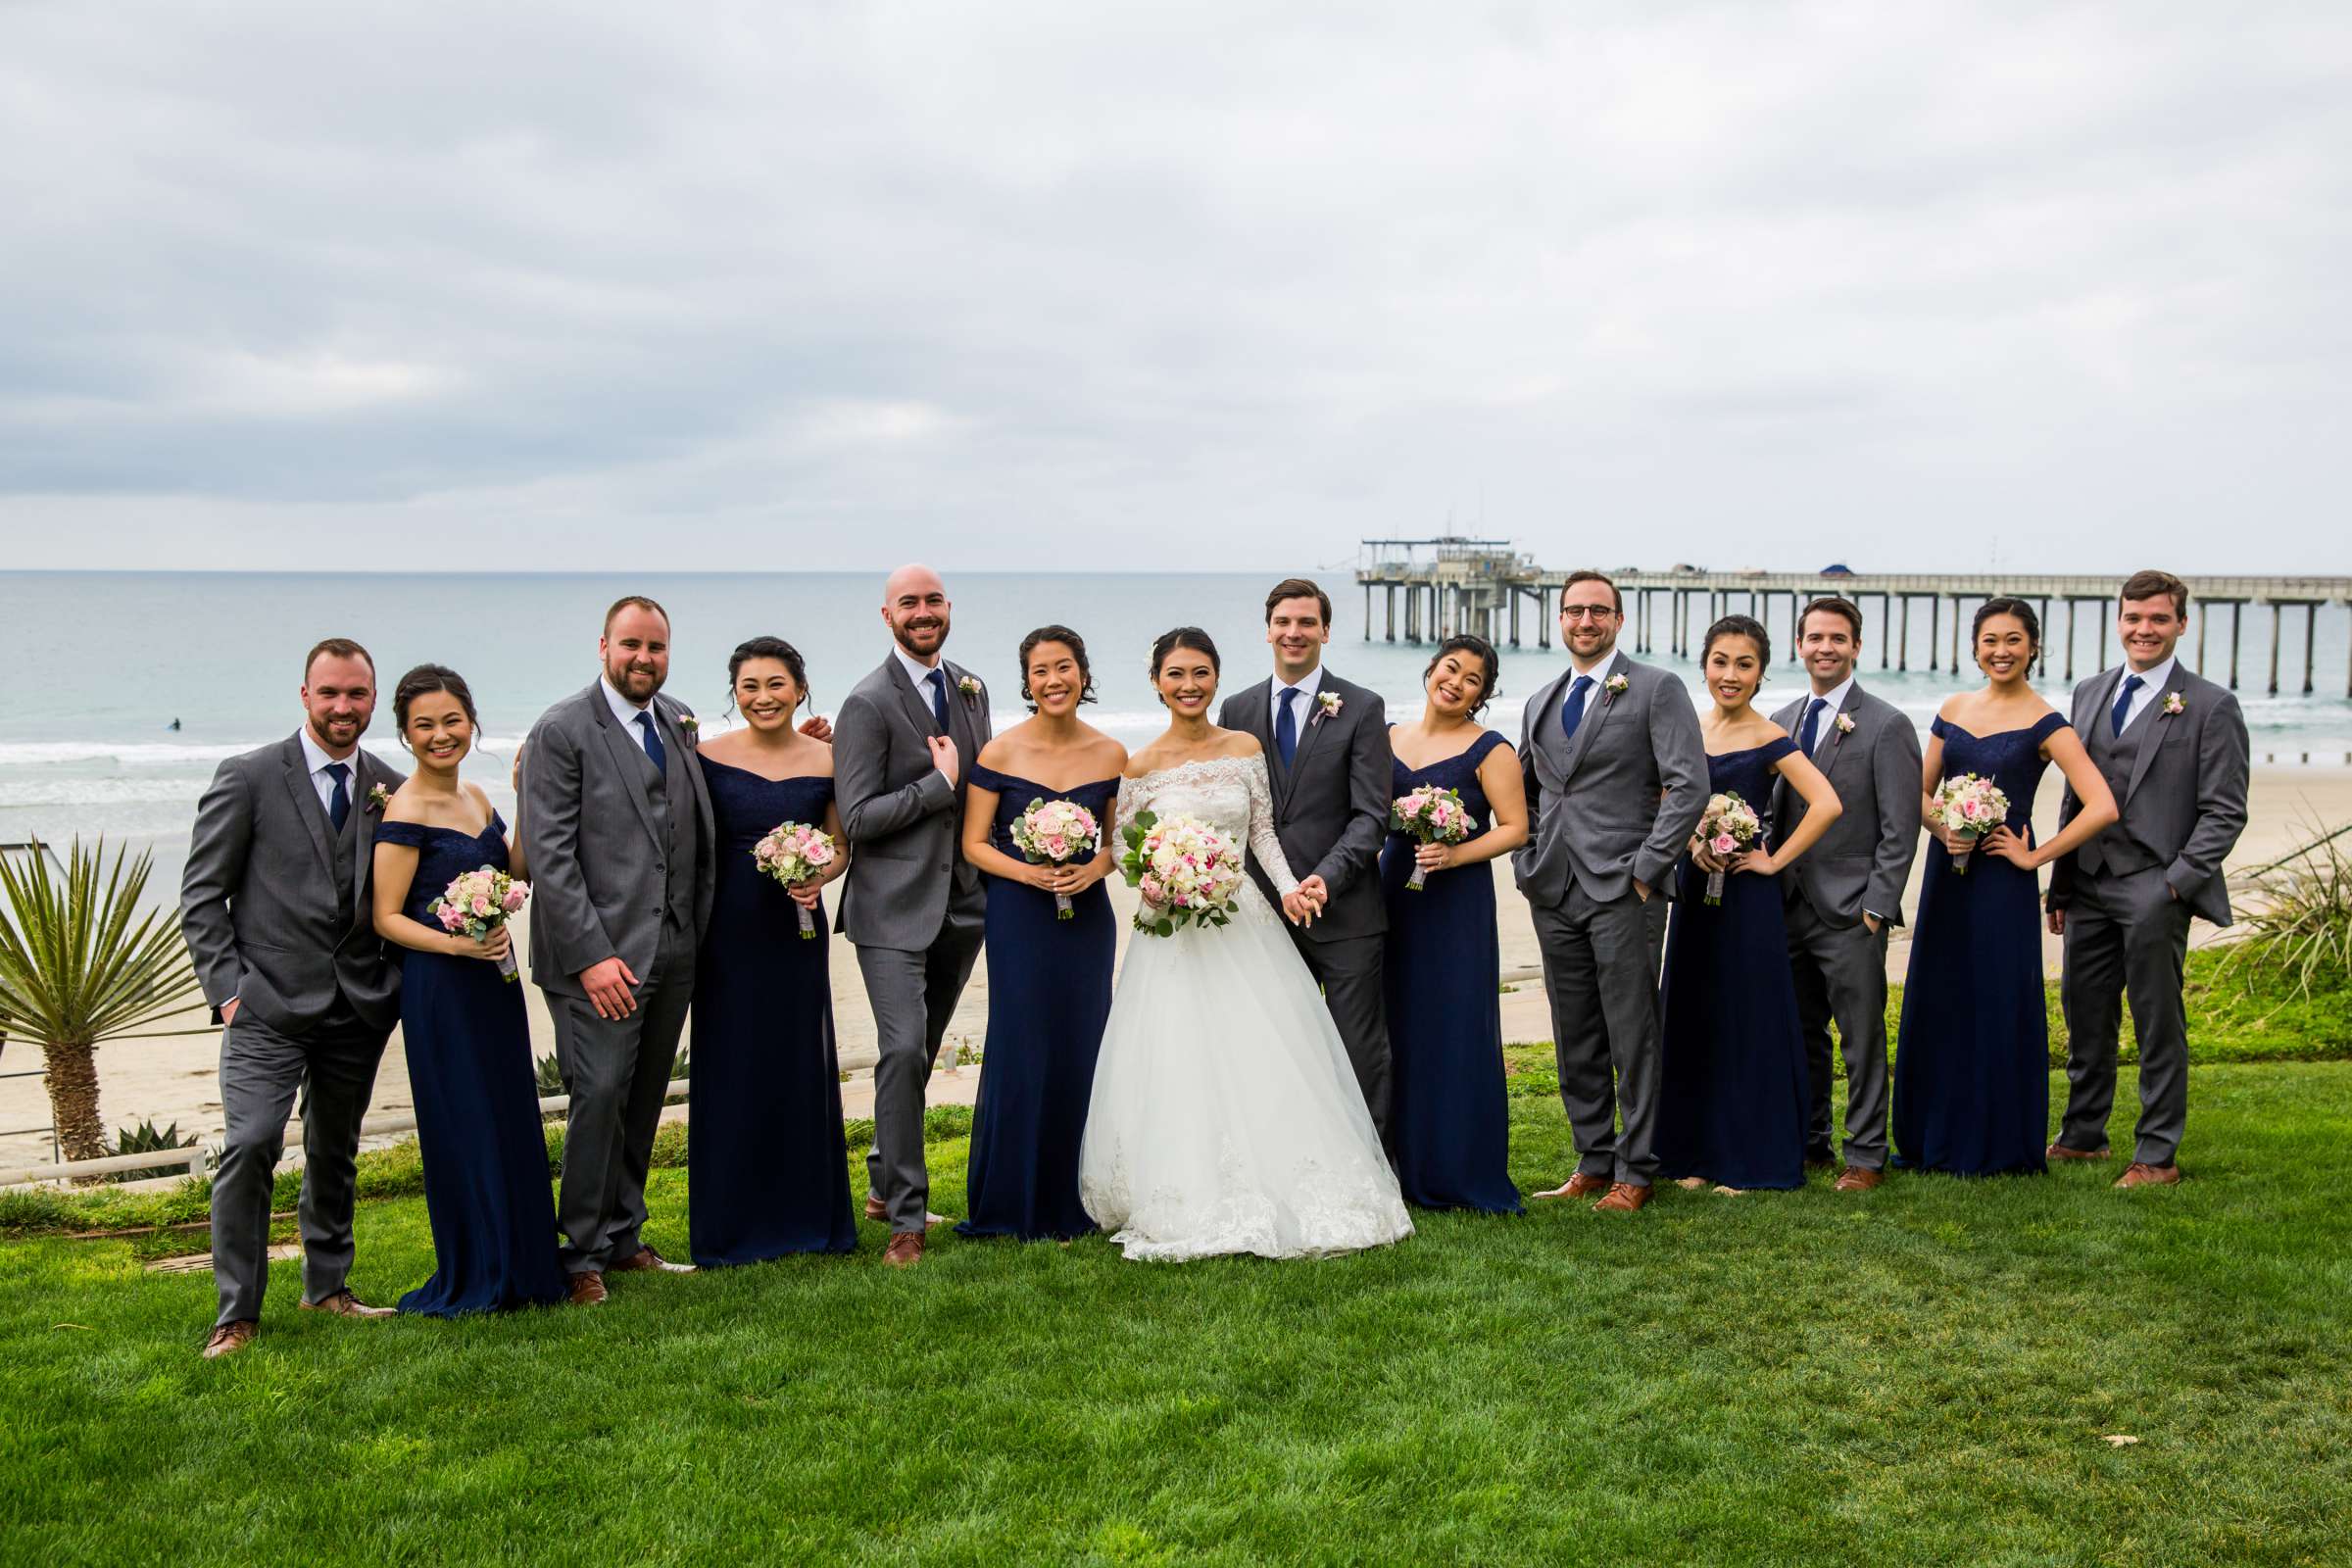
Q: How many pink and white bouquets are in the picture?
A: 7